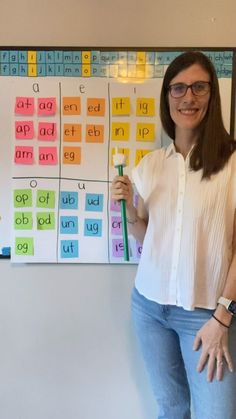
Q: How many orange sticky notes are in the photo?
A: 5